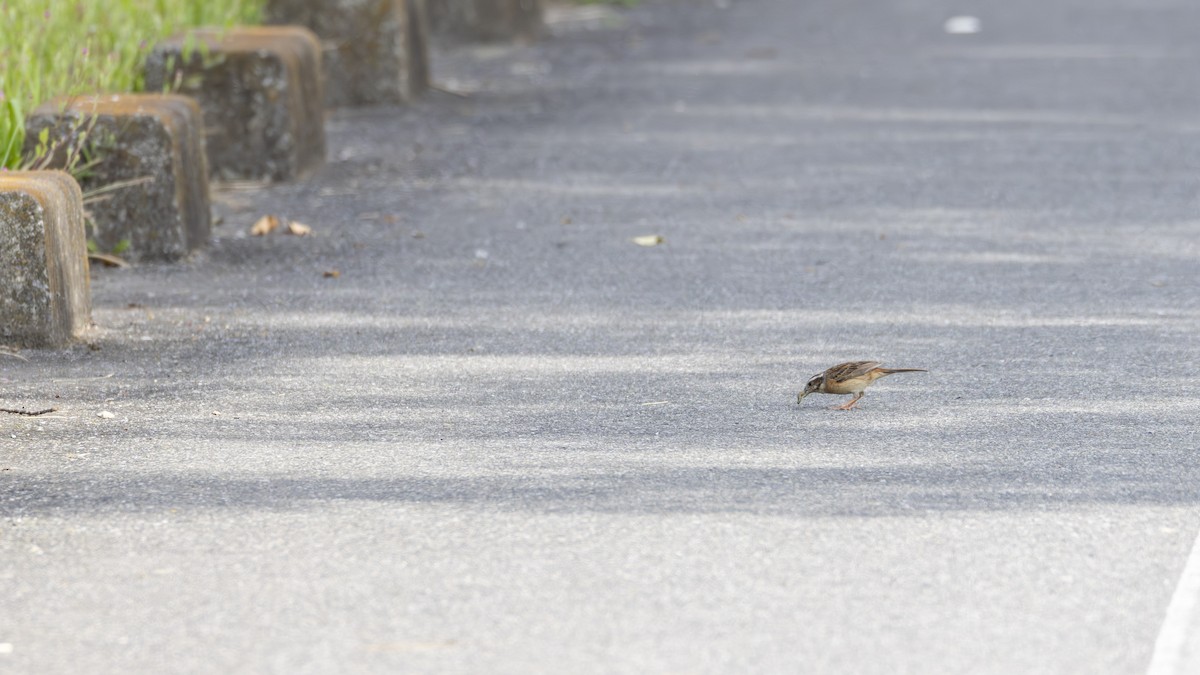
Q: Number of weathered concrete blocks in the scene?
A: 5